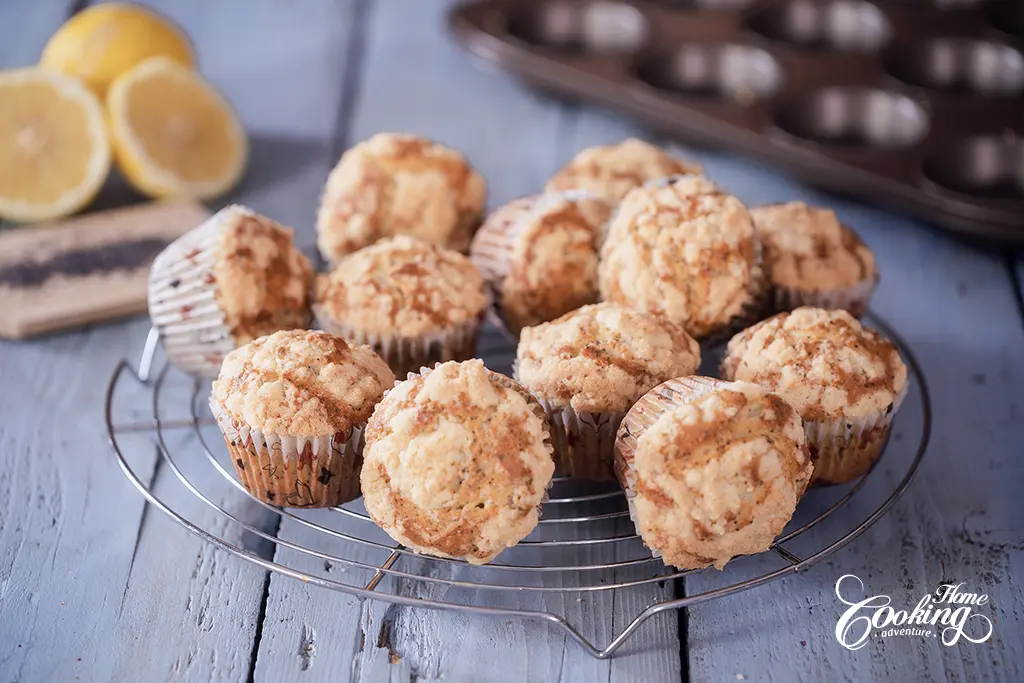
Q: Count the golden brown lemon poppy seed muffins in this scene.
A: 12